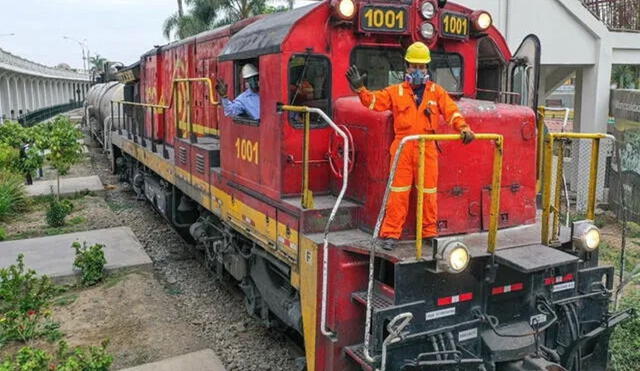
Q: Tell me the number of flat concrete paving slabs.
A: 3